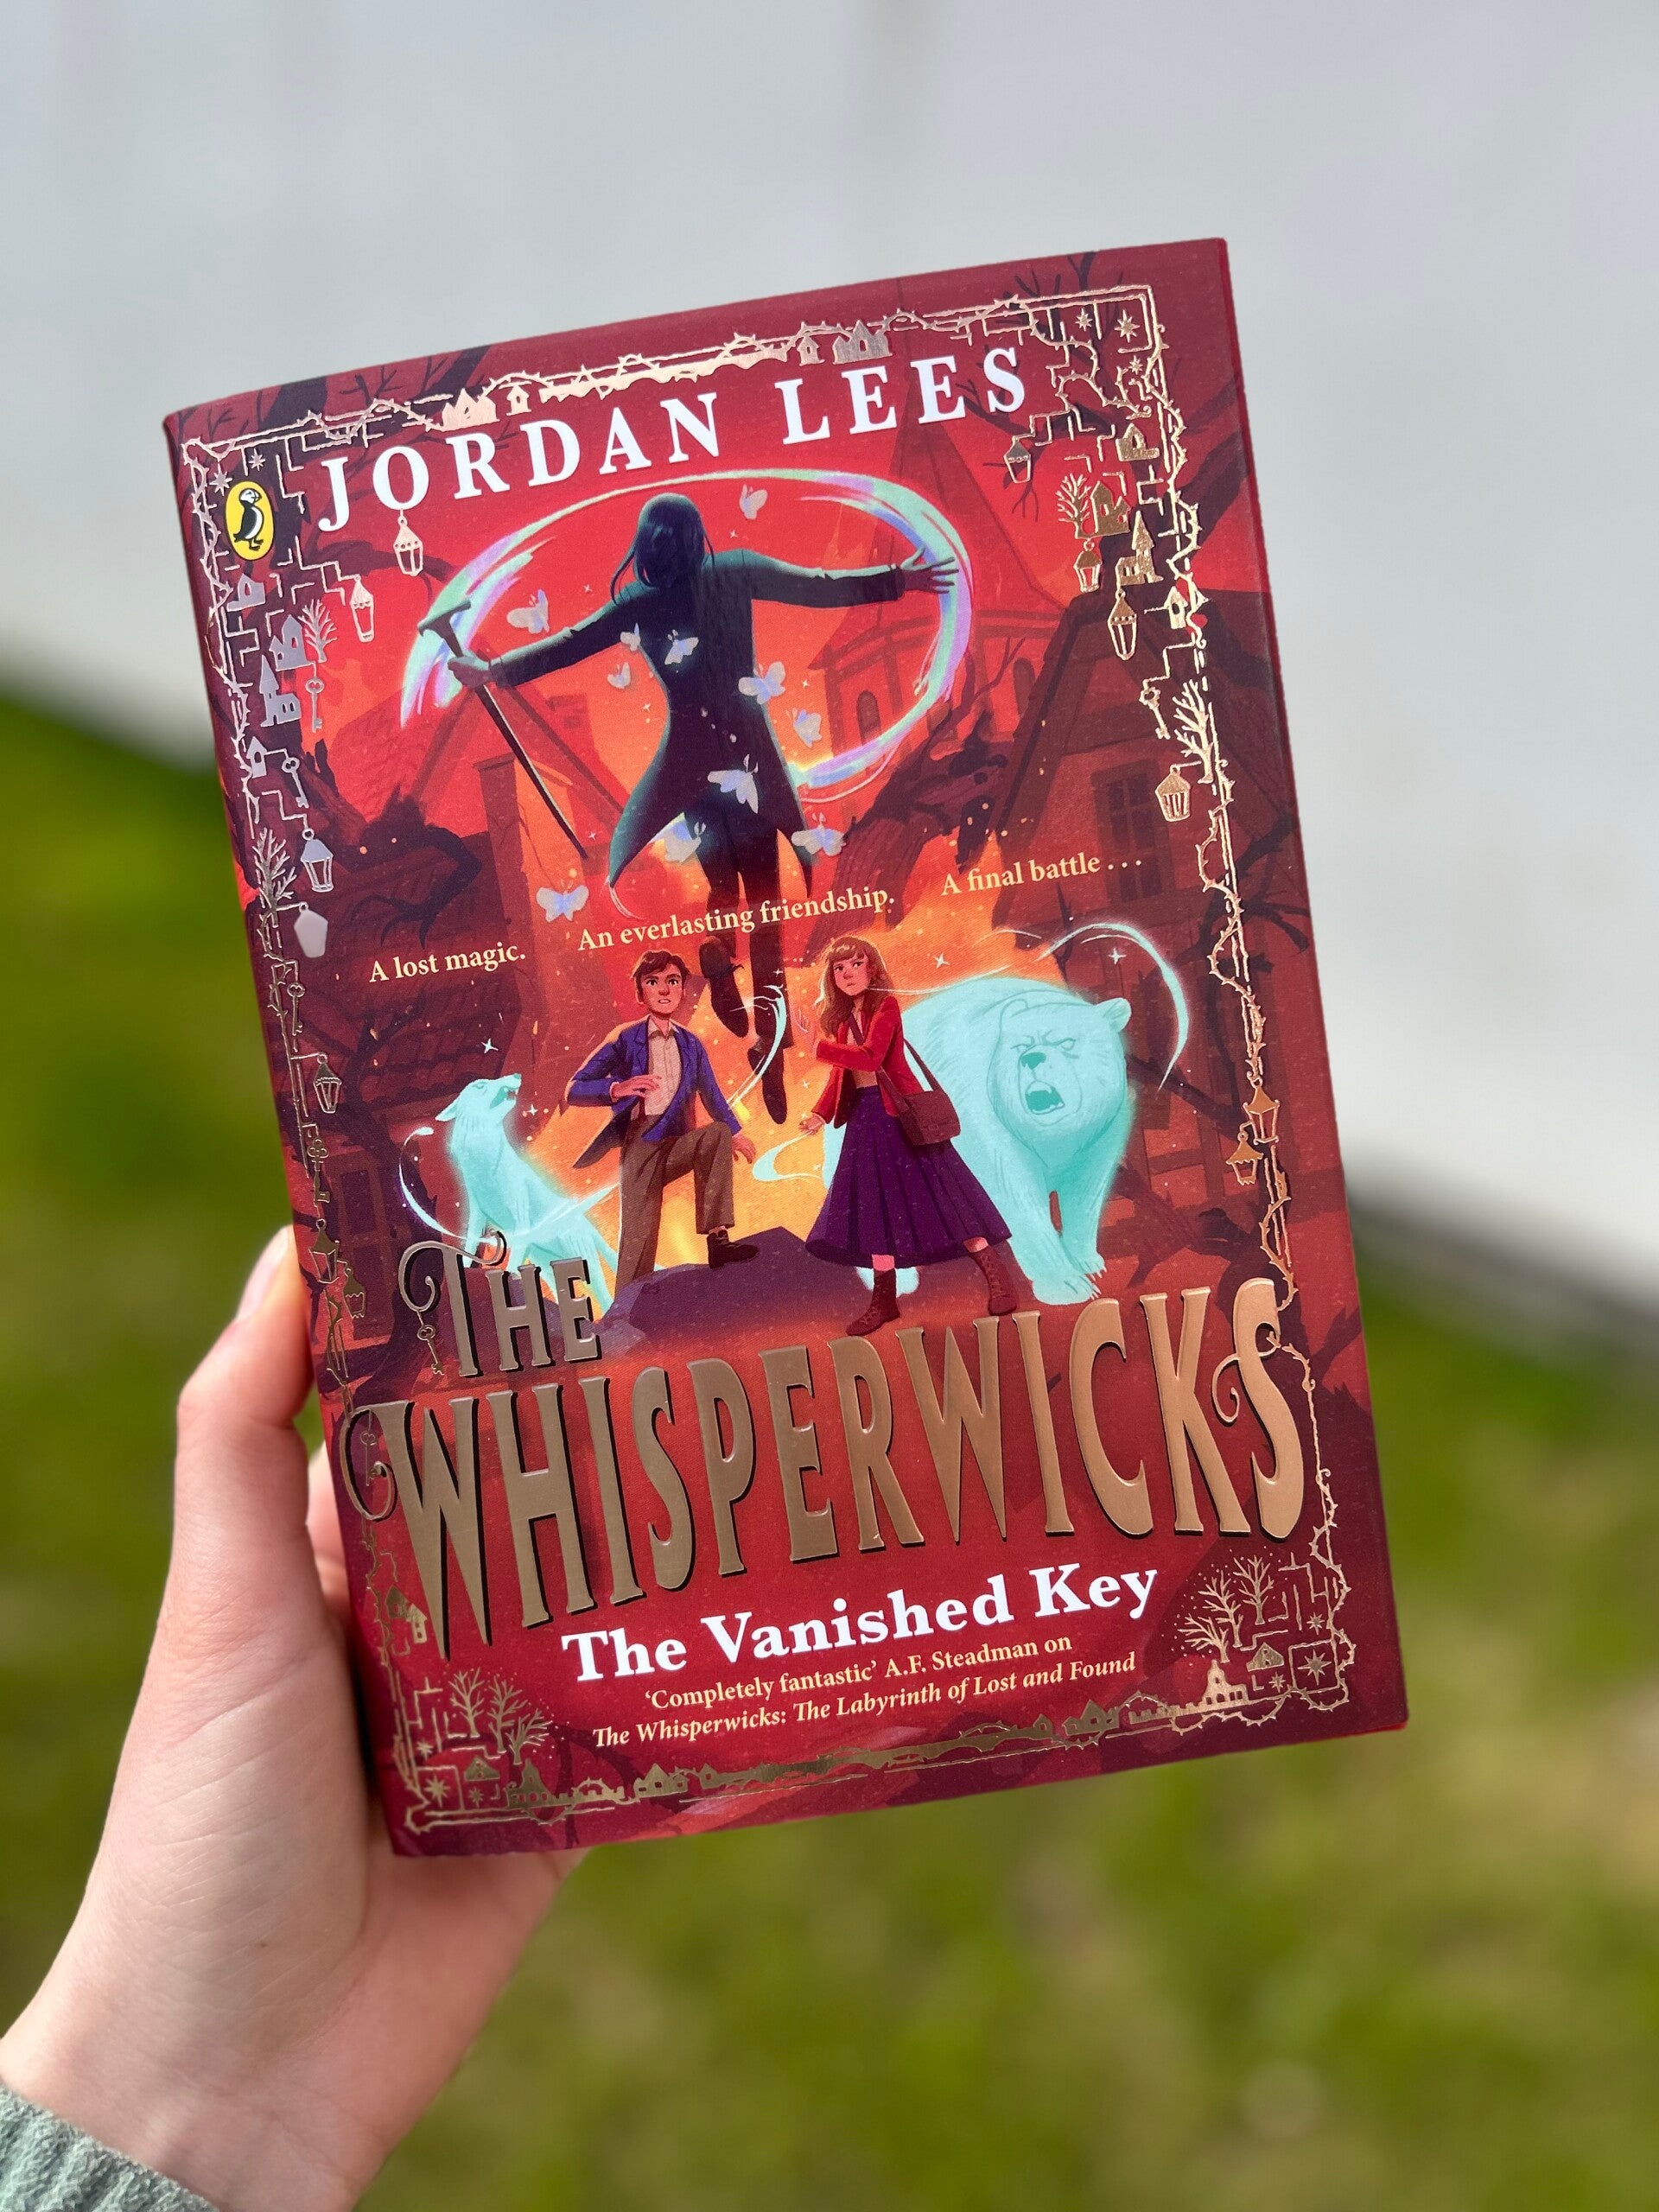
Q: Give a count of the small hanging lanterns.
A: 13